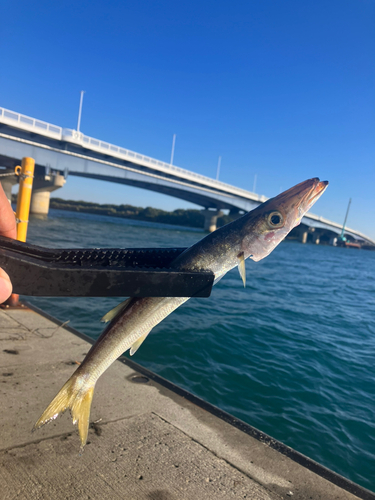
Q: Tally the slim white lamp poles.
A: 4